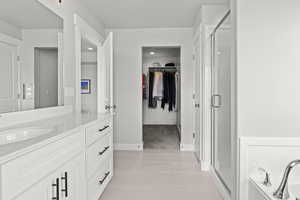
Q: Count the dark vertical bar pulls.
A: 2